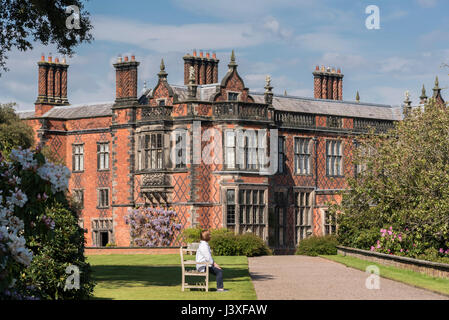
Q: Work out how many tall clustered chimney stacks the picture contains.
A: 4